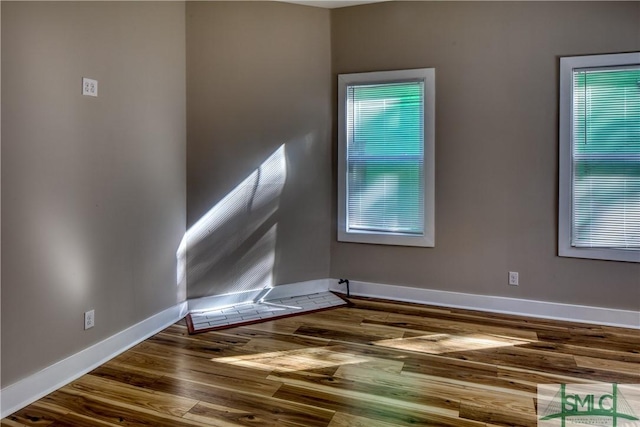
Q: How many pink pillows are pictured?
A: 0